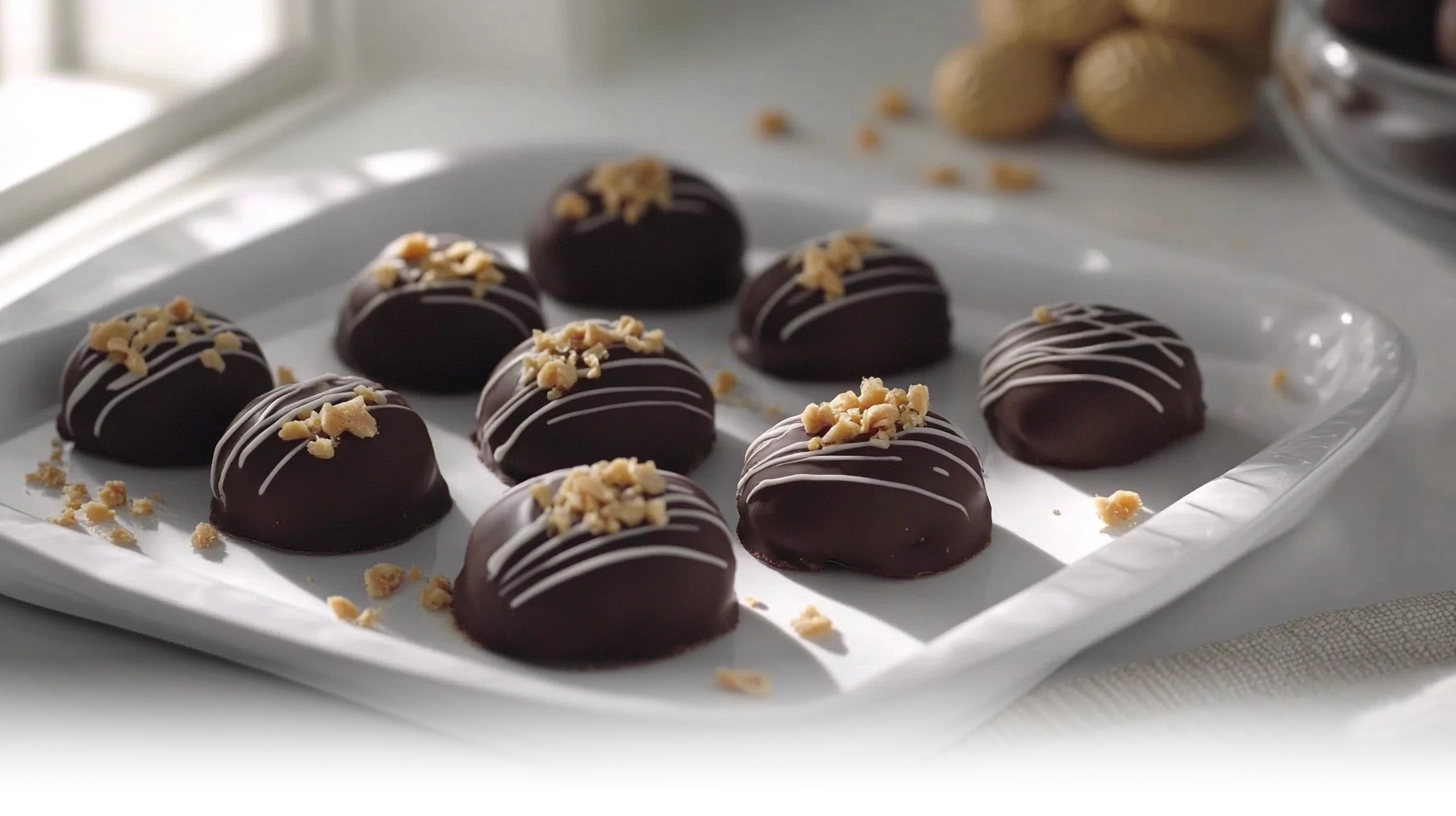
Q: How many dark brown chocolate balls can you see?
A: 9